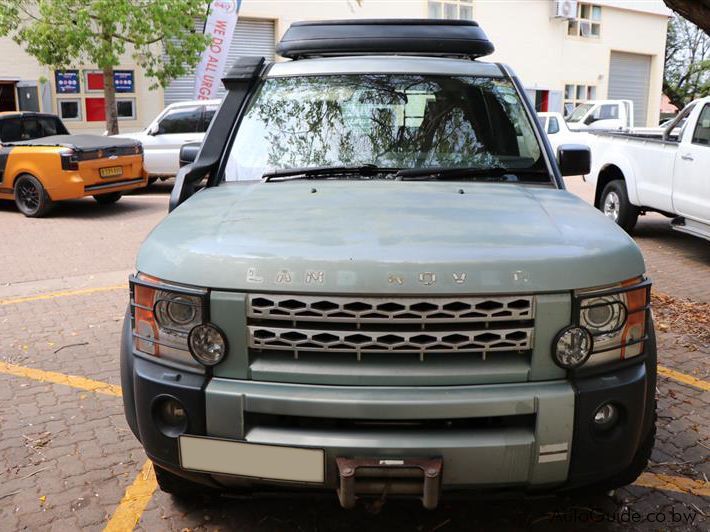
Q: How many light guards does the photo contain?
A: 2